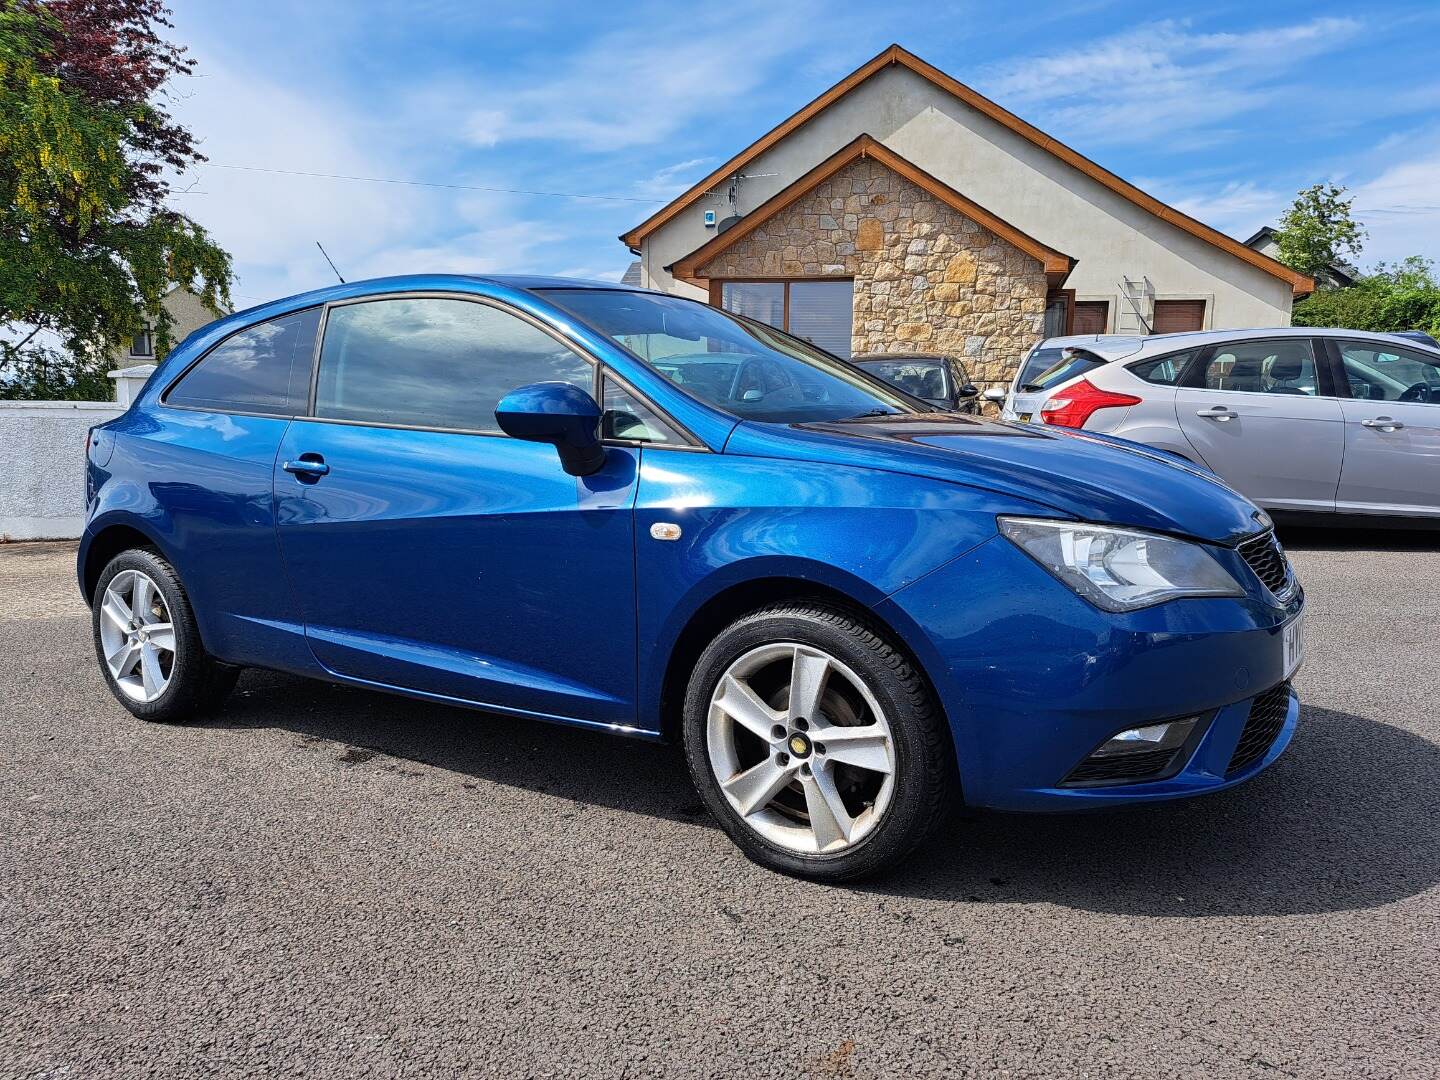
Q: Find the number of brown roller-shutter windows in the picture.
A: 2